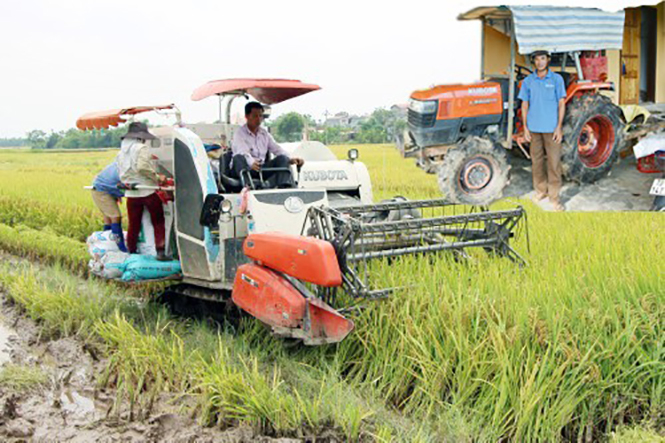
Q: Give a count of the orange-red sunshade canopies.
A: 2